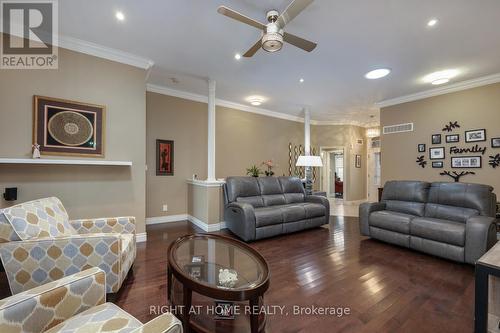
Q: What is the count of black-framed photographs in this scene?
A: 8